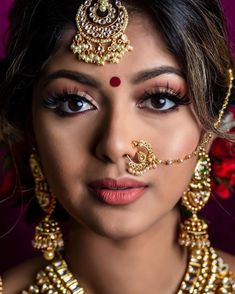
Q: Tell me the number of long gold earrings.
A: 2